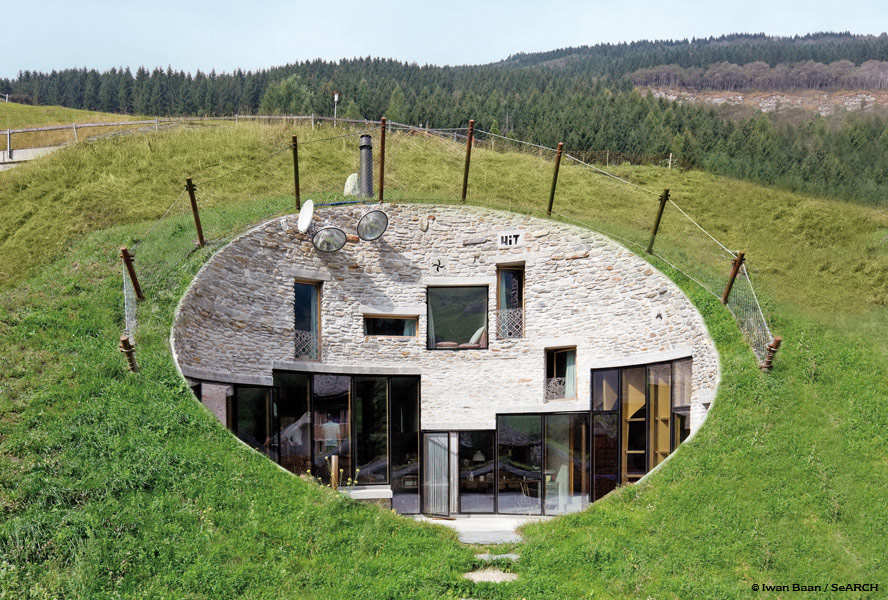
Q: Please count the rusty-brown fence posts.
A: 10